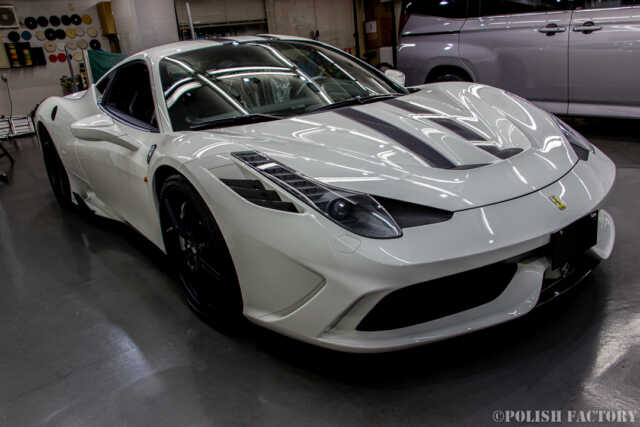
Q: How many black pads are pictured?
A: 9